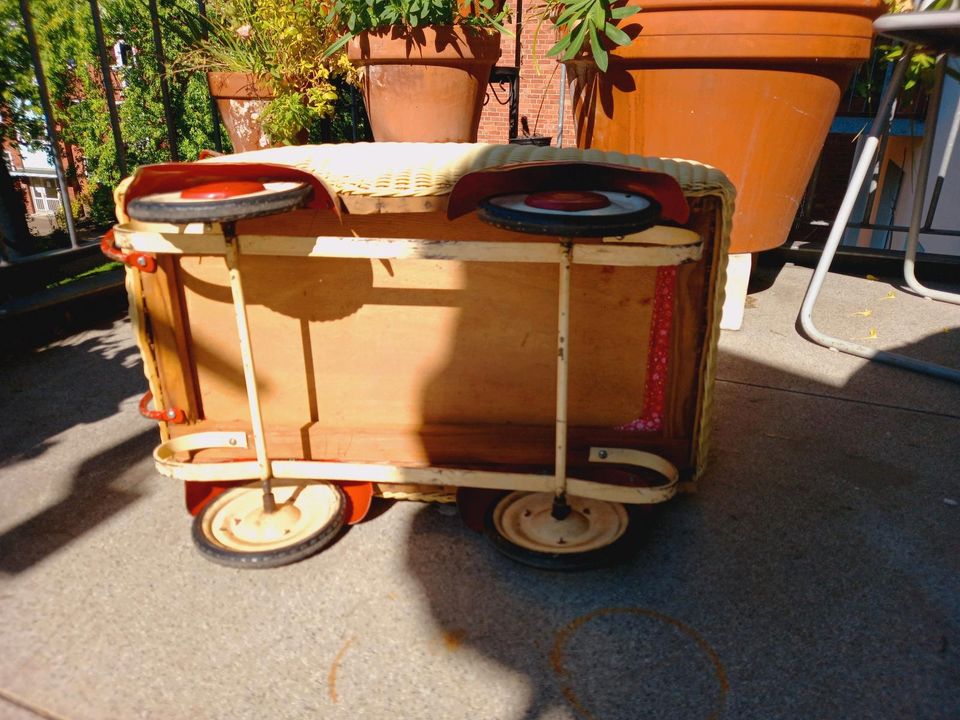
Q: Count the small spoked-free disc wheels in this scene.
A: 4